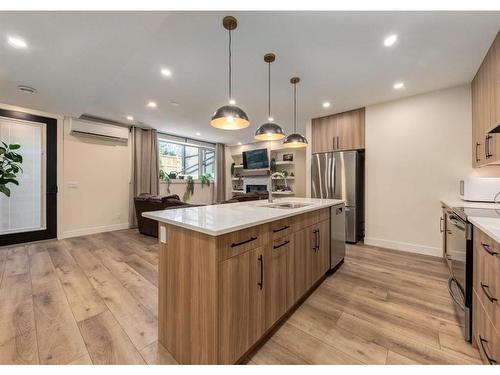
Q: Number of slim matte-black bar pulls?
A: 15